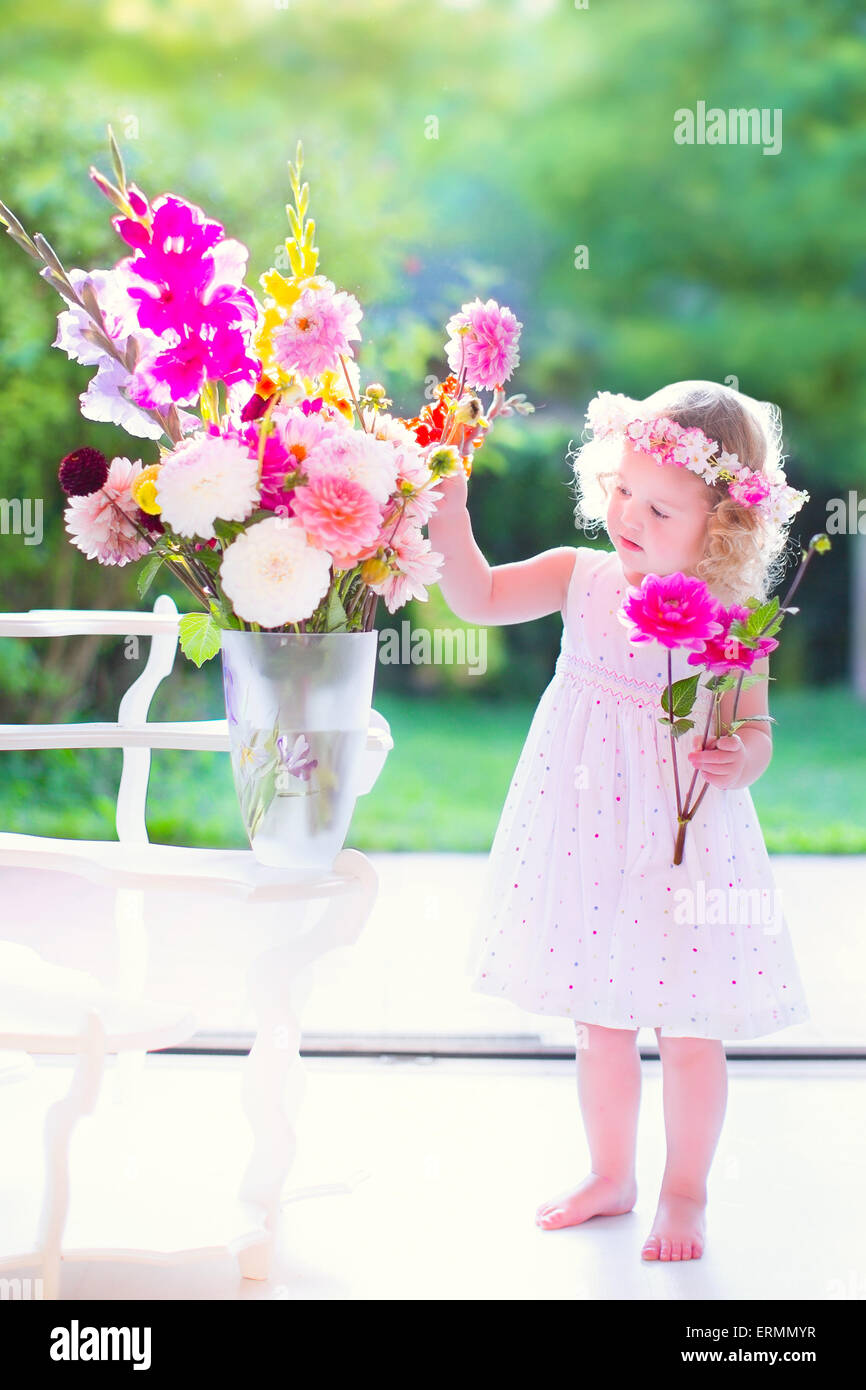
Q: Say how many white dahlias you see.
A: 2